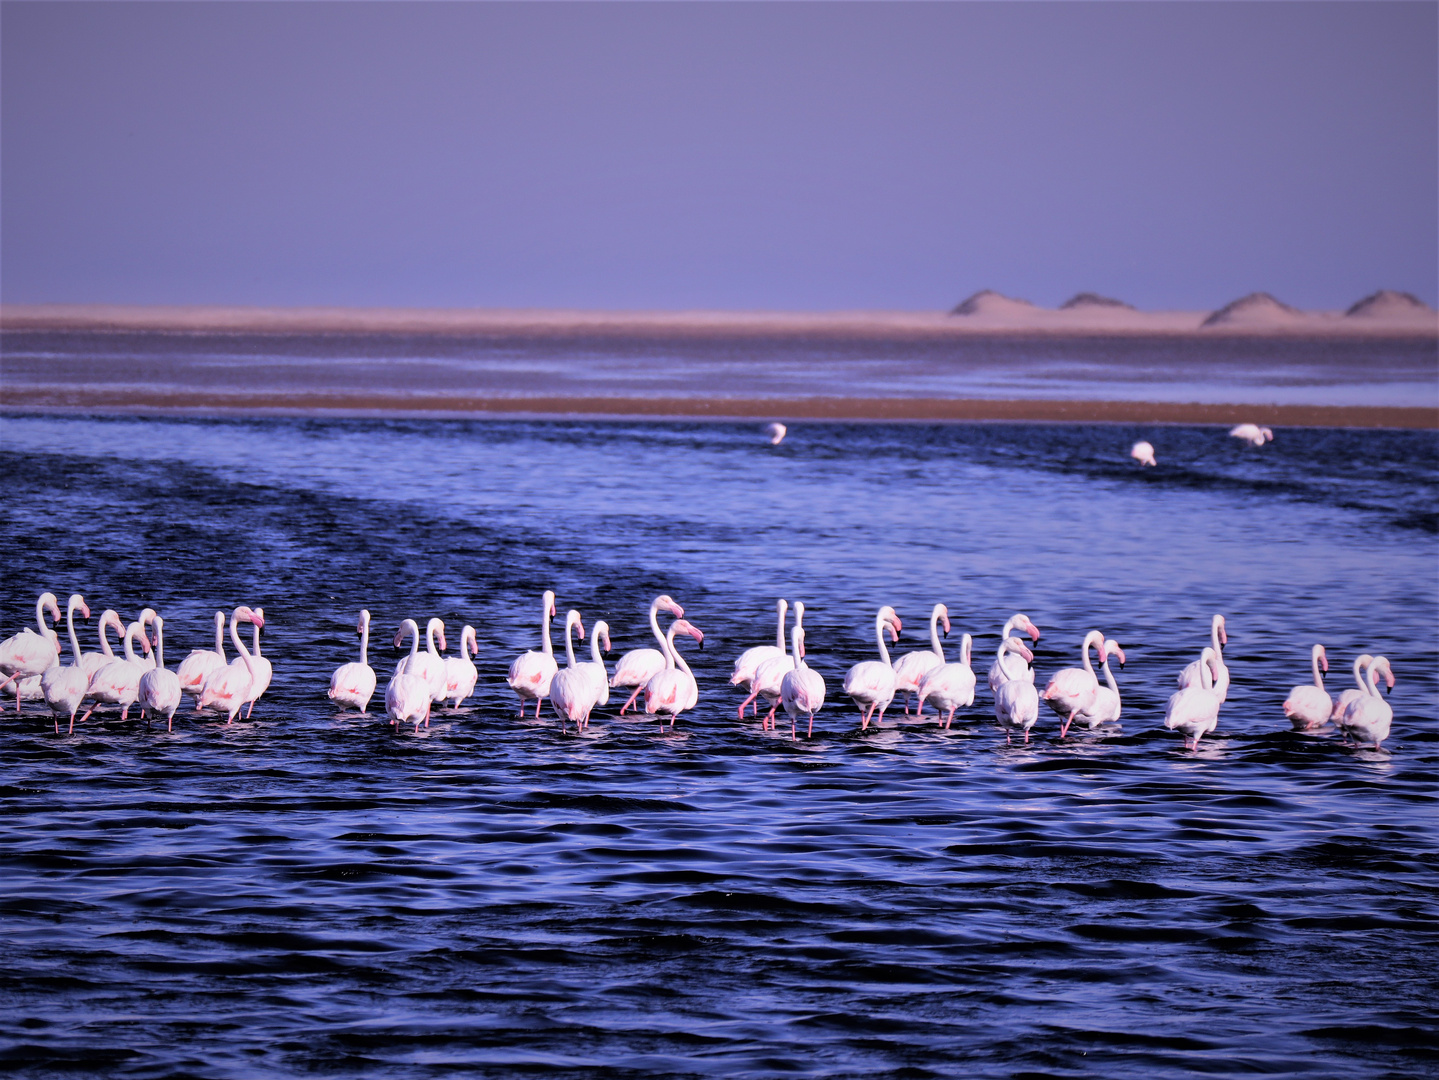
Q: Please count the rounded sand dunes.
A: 4